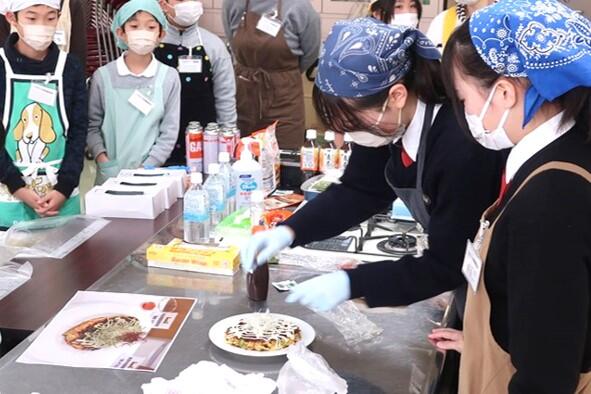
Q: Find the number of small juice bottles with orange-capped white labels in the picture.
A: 3